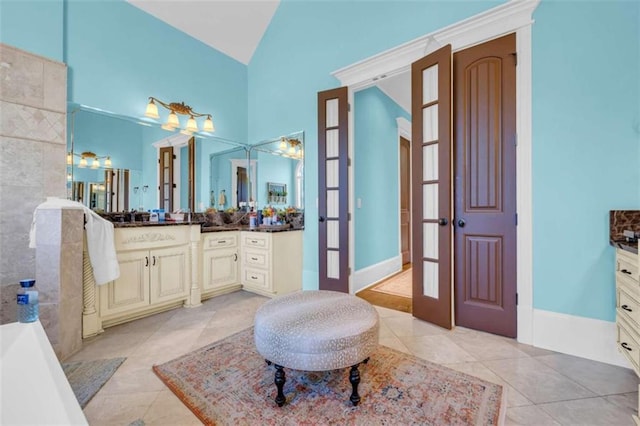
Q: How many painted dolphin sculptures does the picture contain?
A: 0